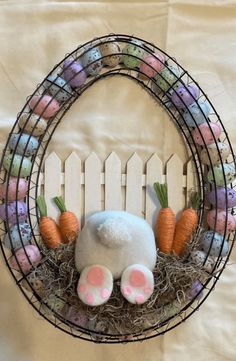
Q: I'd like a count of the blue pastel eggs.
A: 6